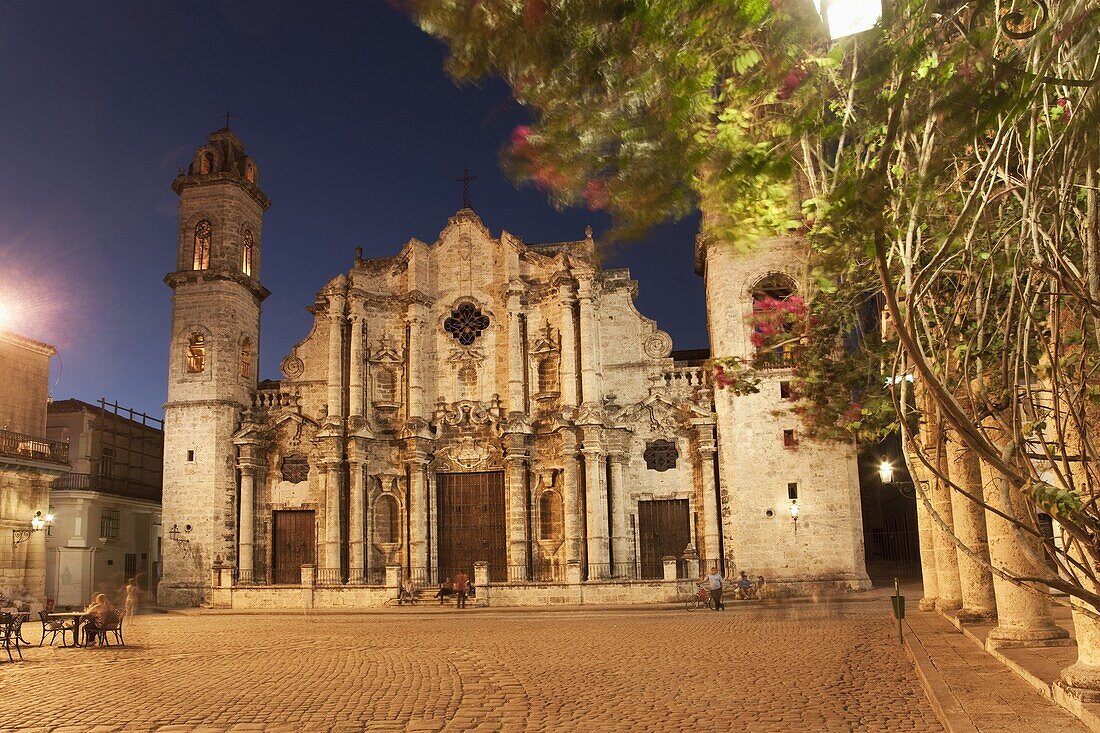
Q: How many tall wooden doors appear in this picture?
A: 3